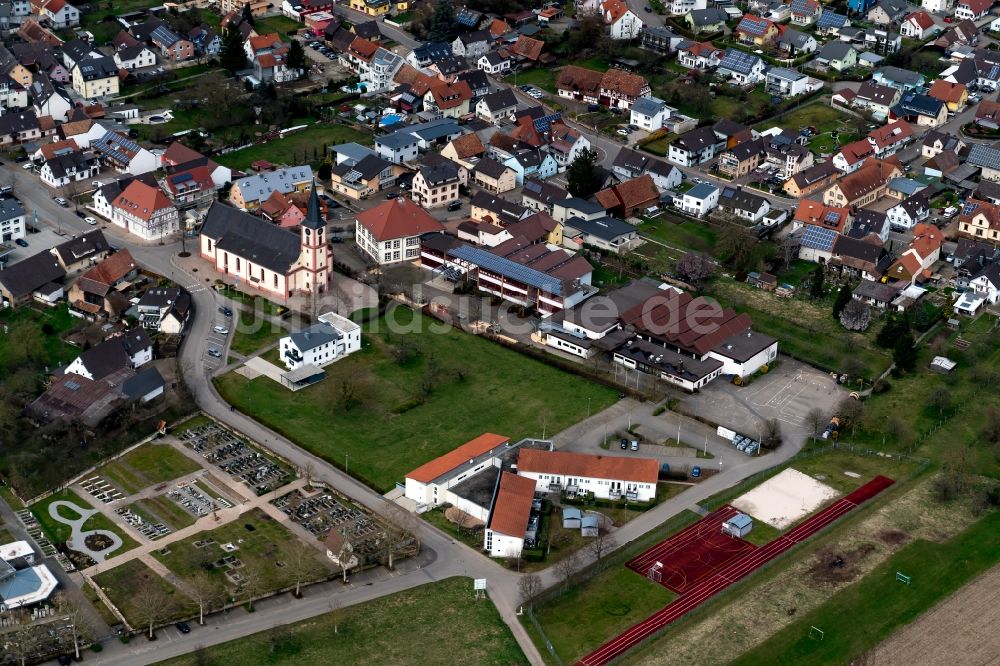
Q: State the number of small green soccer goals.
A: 2